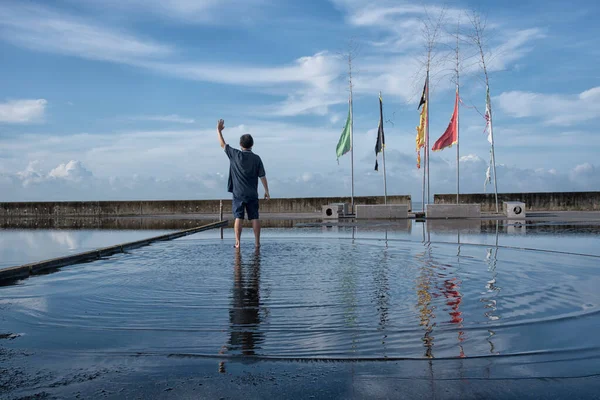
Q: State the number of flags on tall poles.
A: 5